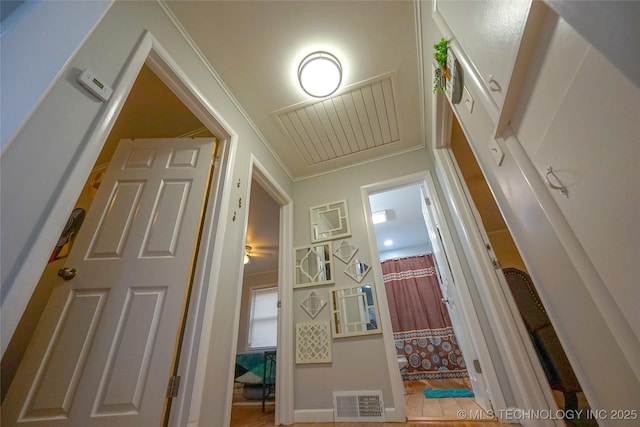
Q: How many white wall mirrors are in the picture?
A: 7